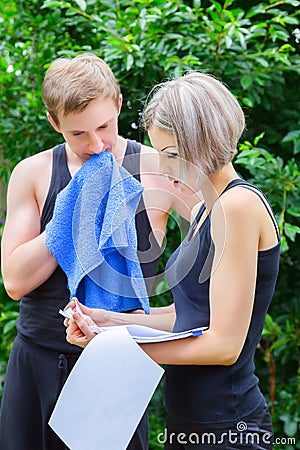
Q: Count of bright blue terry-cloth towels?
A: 1